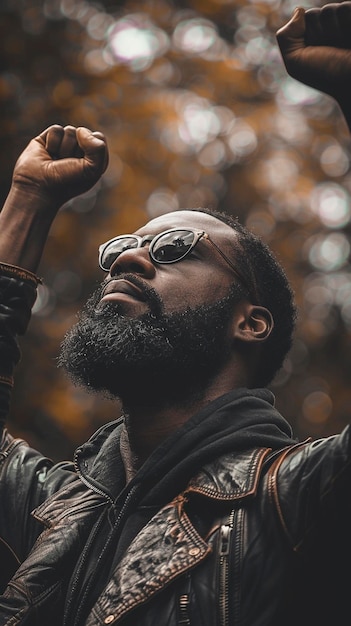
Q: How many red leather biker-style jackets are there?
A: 0